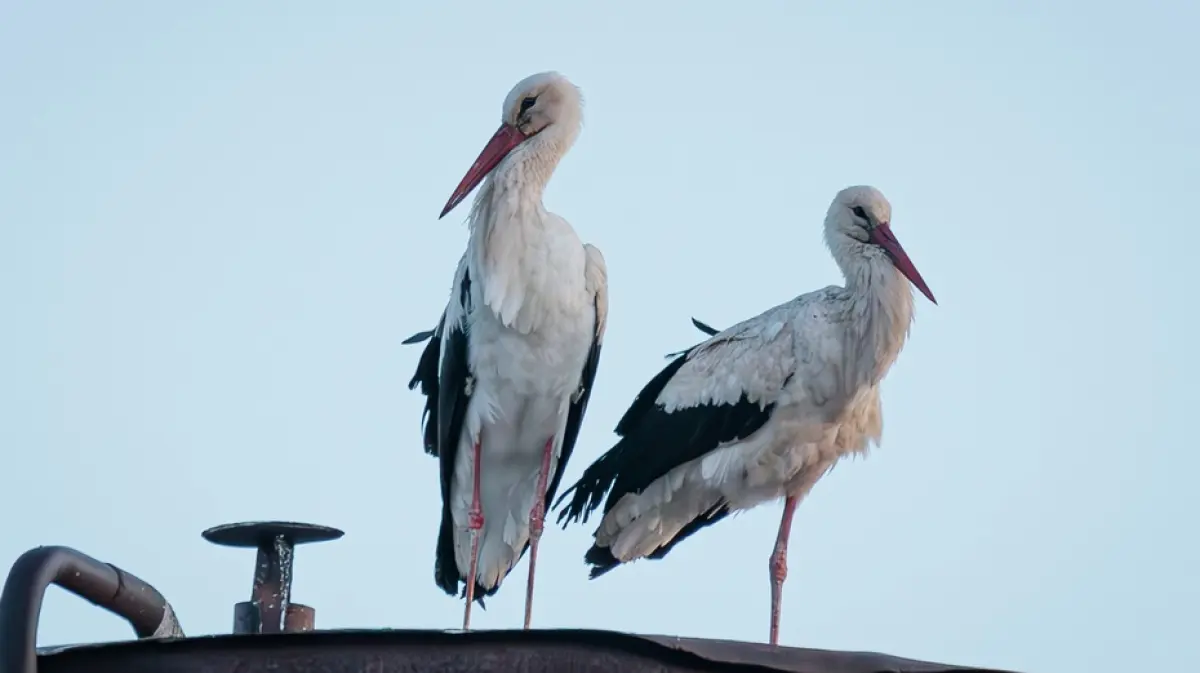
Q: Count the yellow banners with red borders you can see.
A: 0